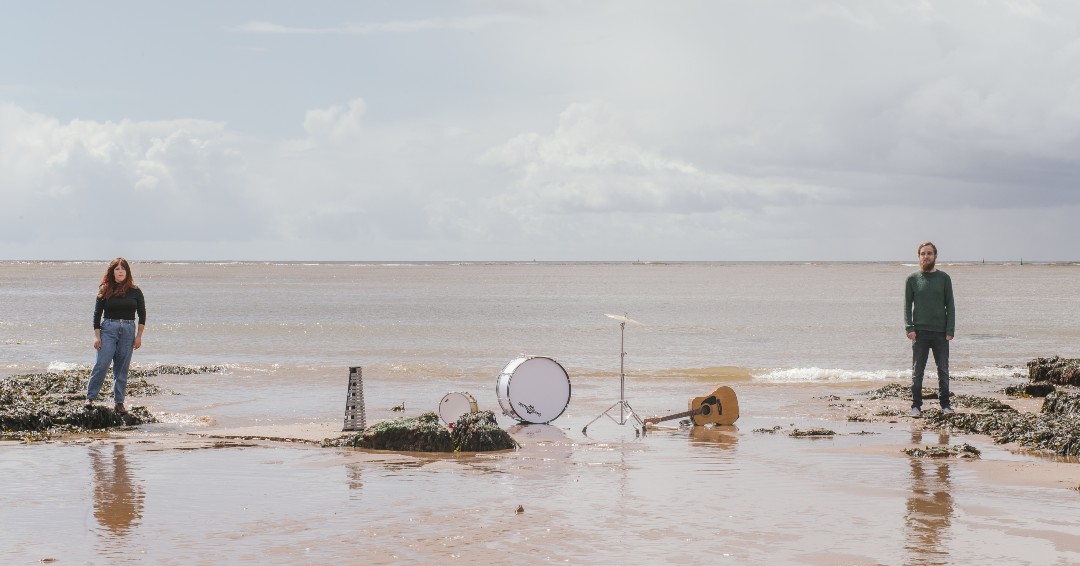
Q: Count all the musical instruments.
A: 5